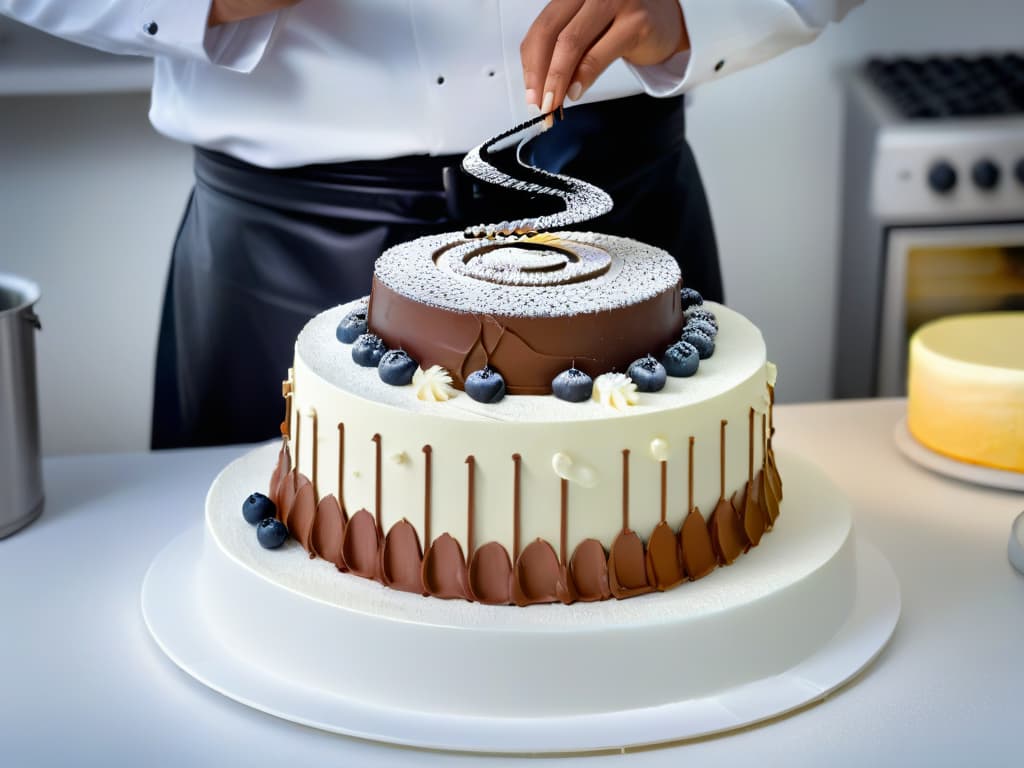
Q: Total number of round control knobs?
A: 3